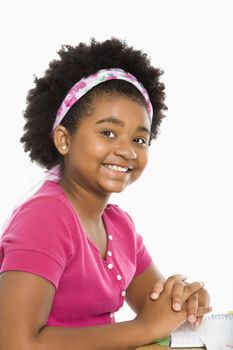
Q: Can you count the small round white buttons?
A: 6